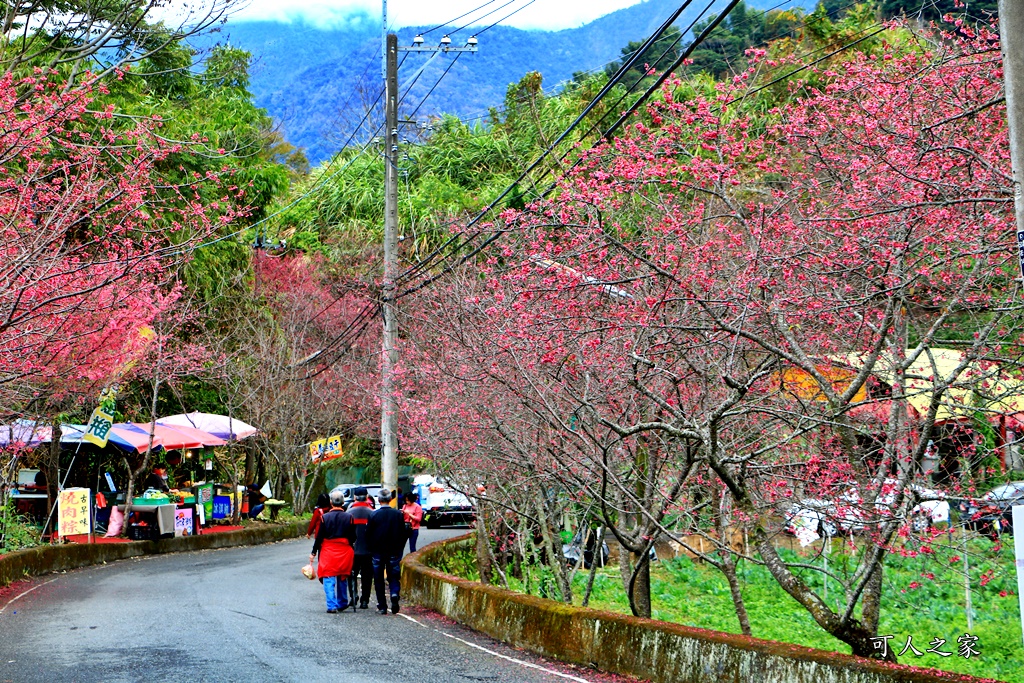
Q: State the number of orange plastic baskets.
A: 0